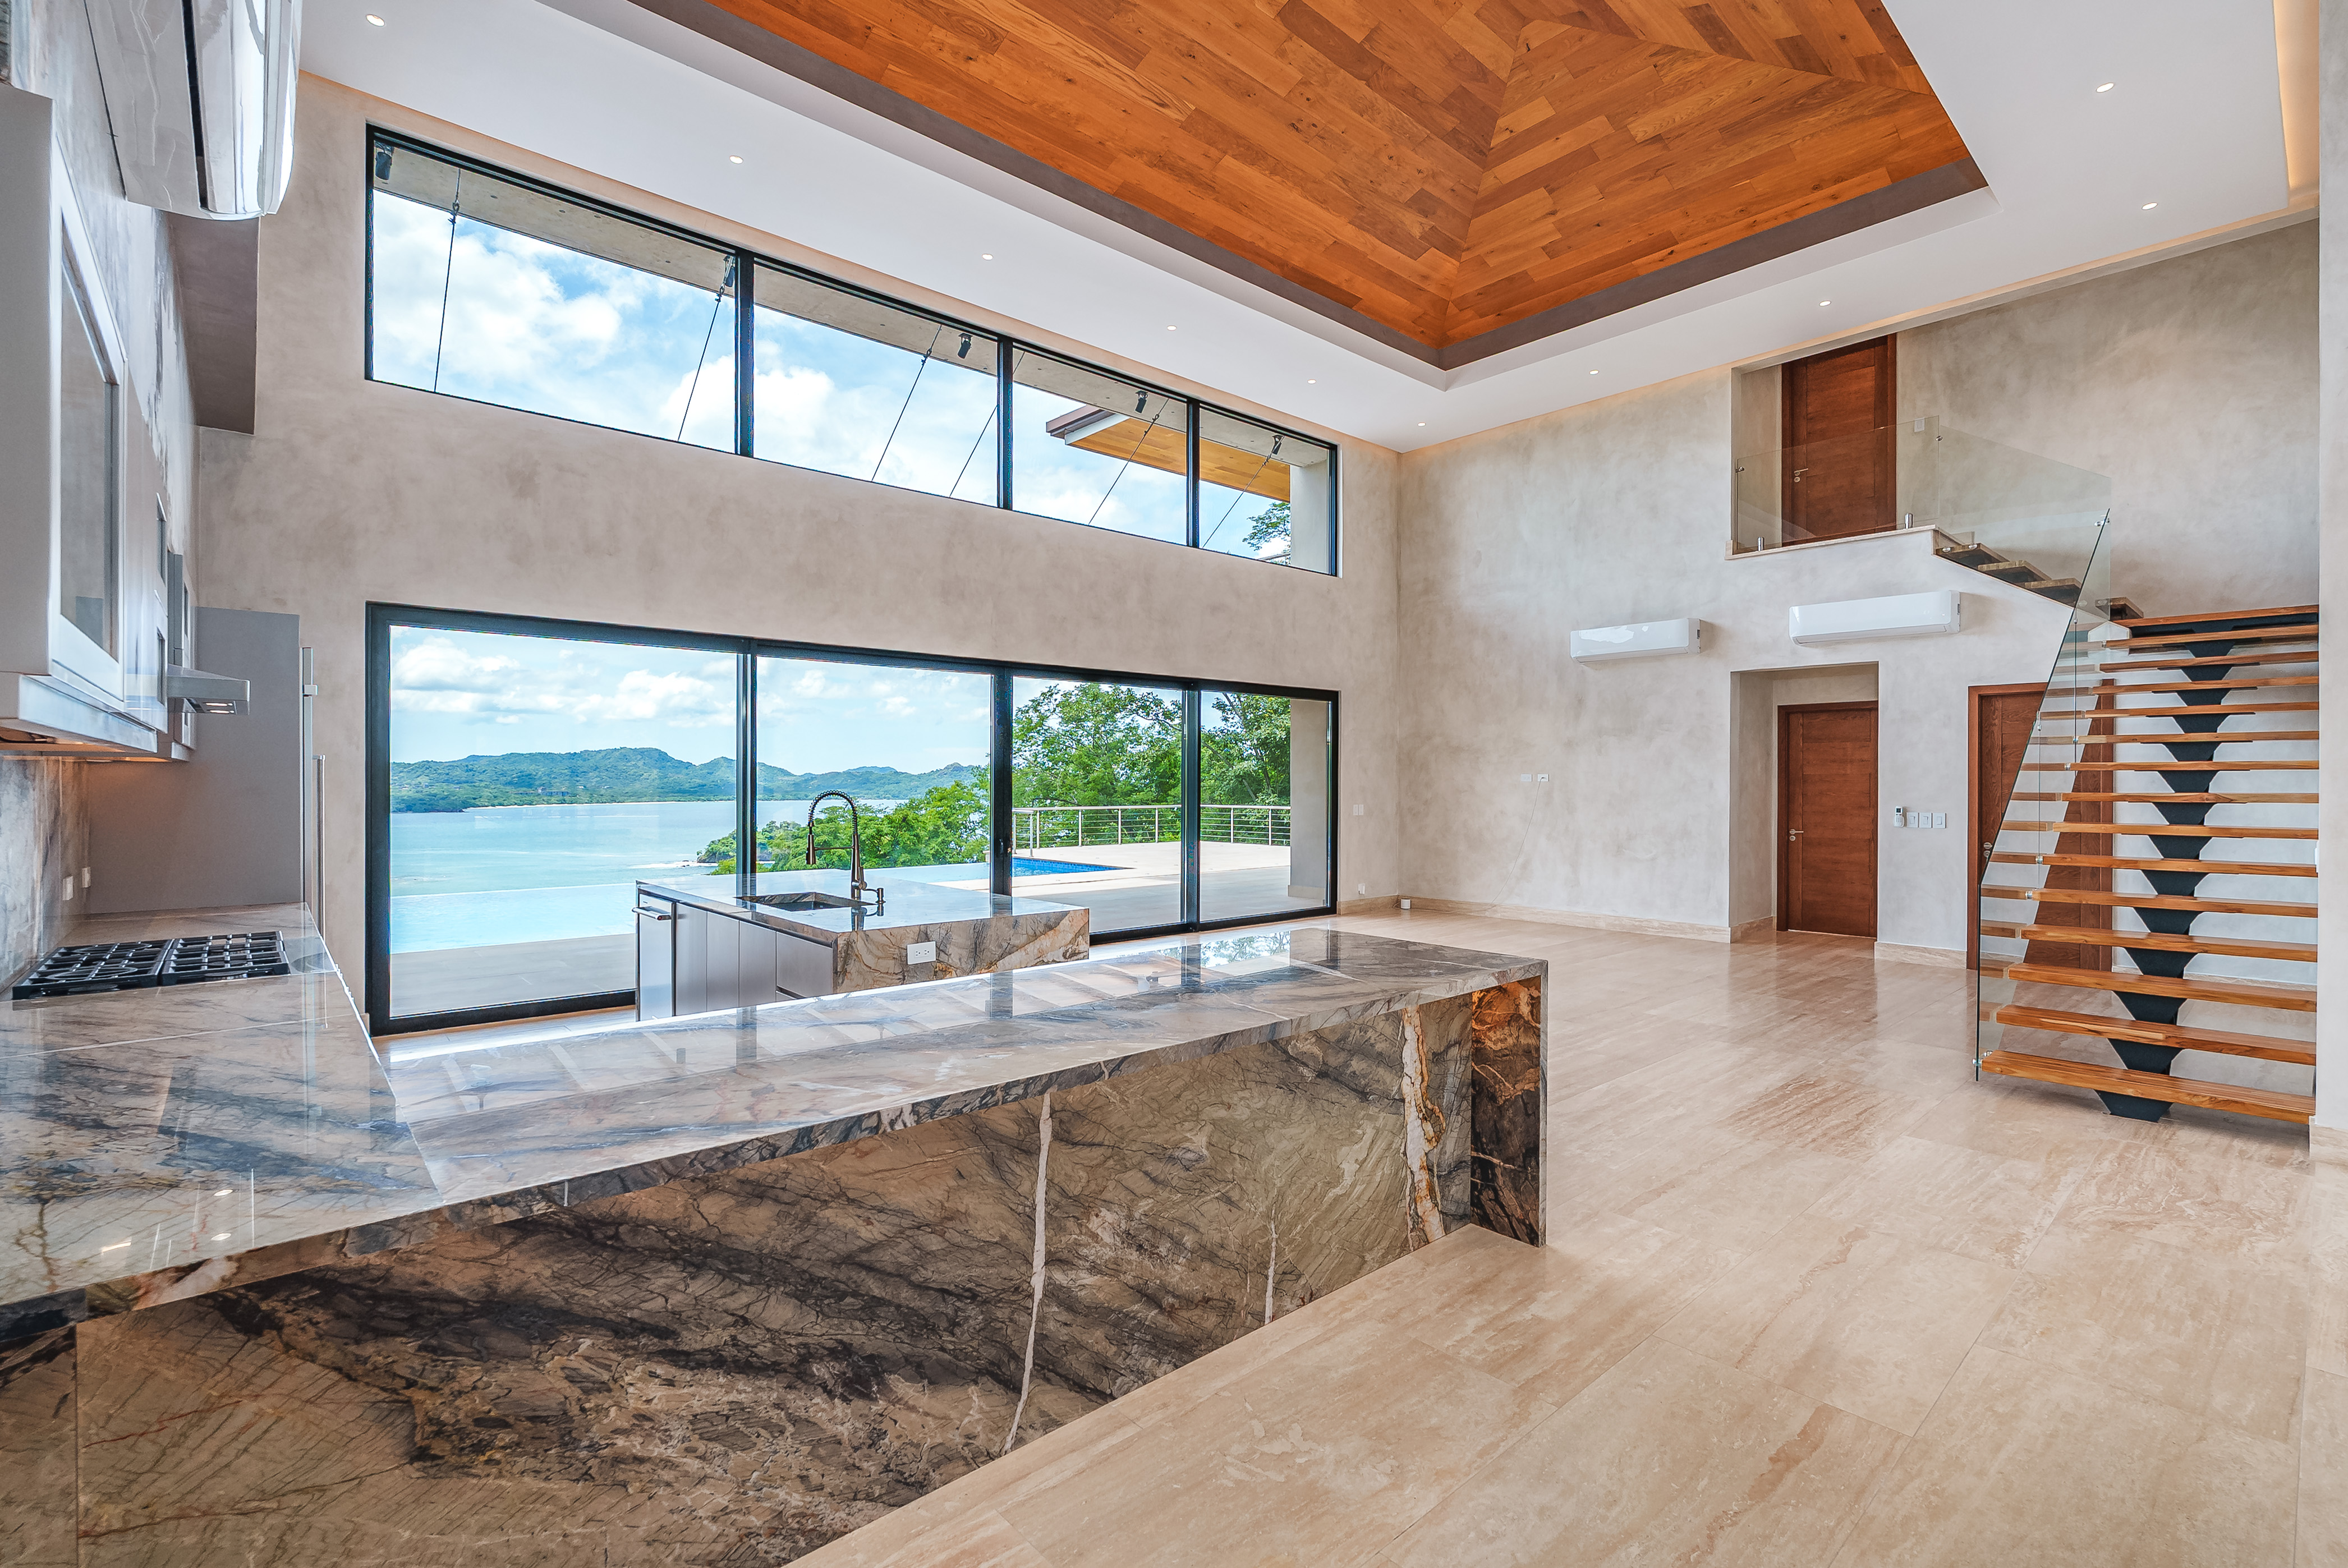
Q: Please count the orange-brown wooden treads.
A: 15